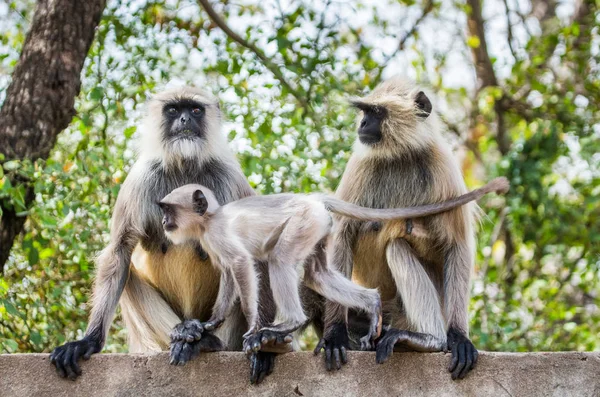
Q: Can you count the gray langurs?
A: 3